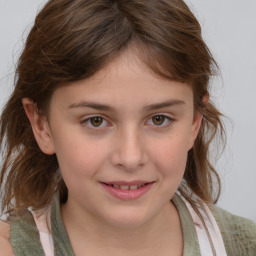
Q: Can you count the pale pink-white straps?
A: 2